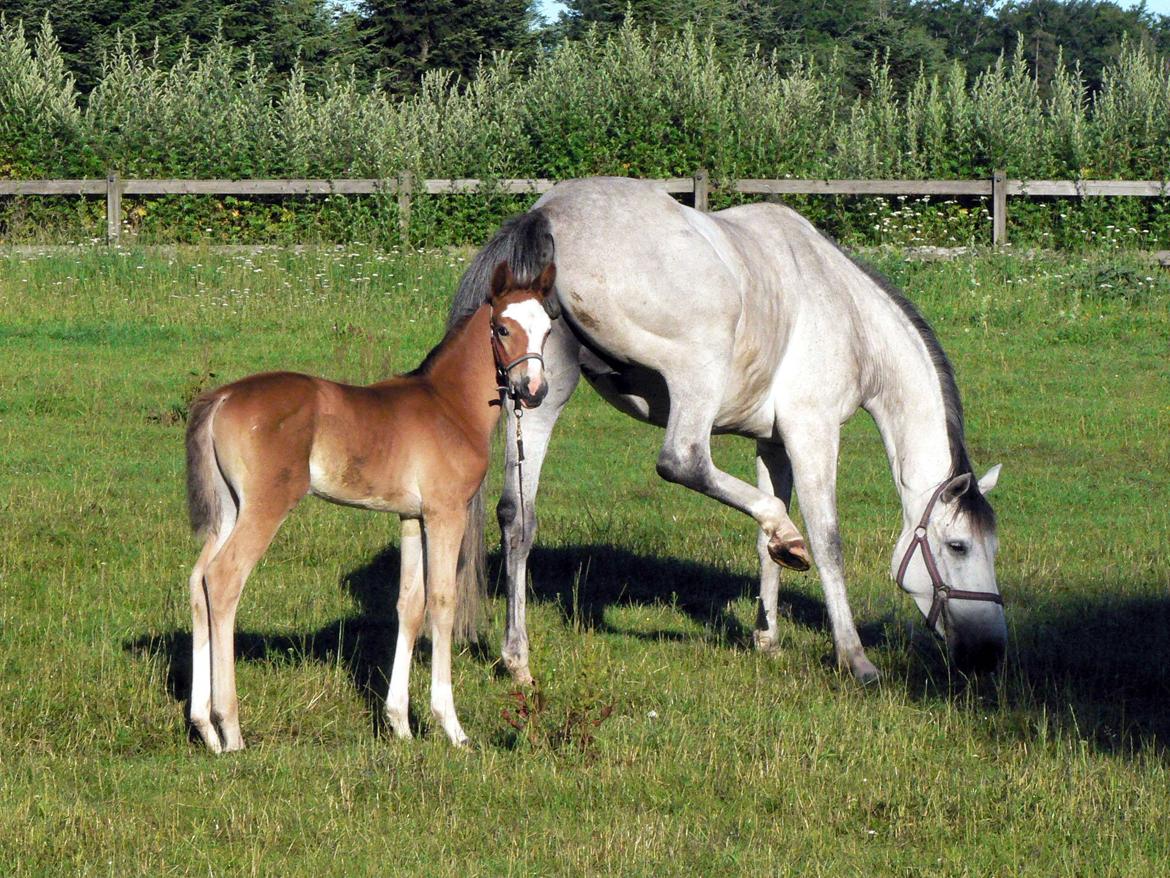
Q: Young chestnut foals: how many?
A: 1